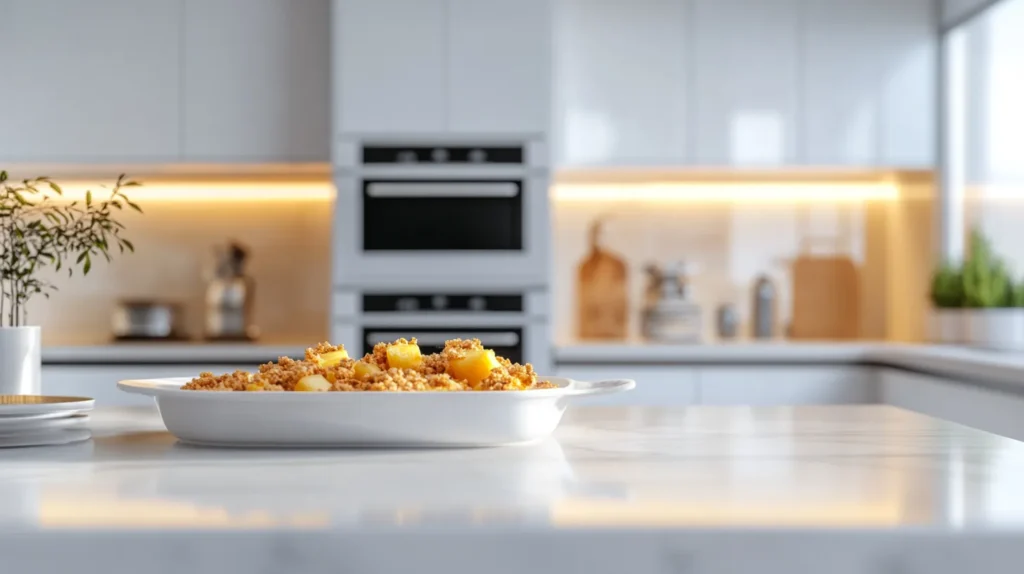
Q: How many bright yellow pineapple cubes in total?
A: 5